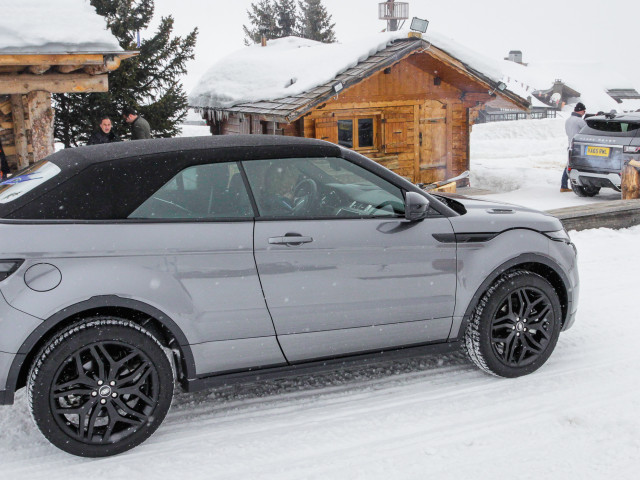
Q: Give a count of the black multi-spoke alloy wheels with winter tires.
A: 2